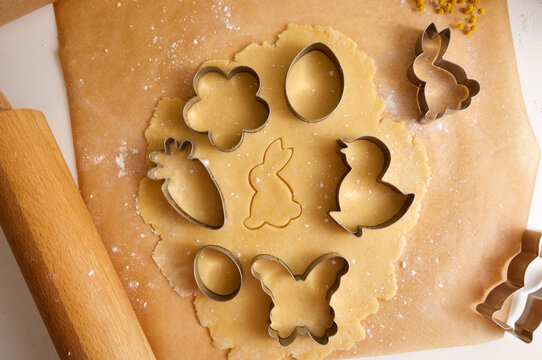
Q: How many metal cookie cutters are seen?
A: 8